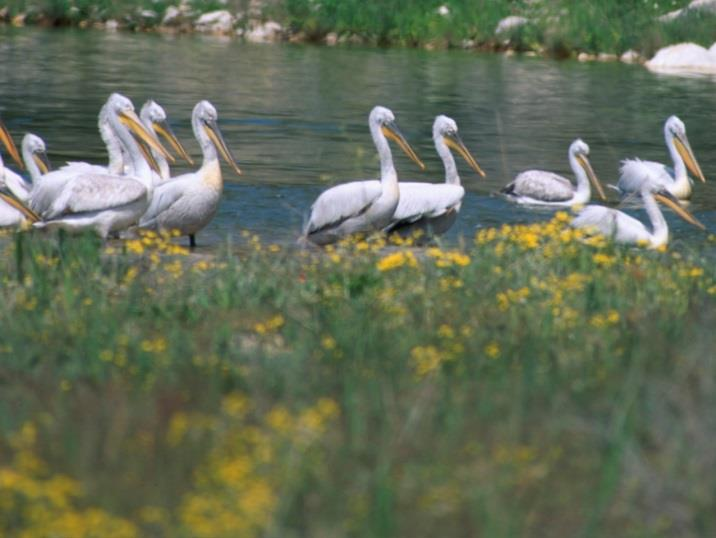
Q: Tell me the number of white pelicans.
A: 12